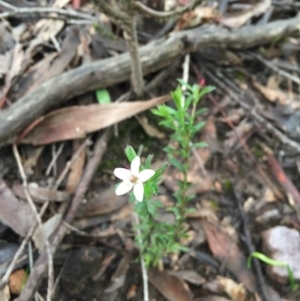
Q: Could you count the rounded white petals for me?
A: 5